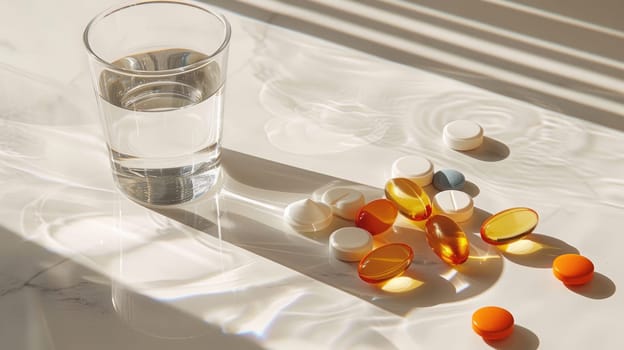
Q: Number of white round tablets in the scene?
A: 6